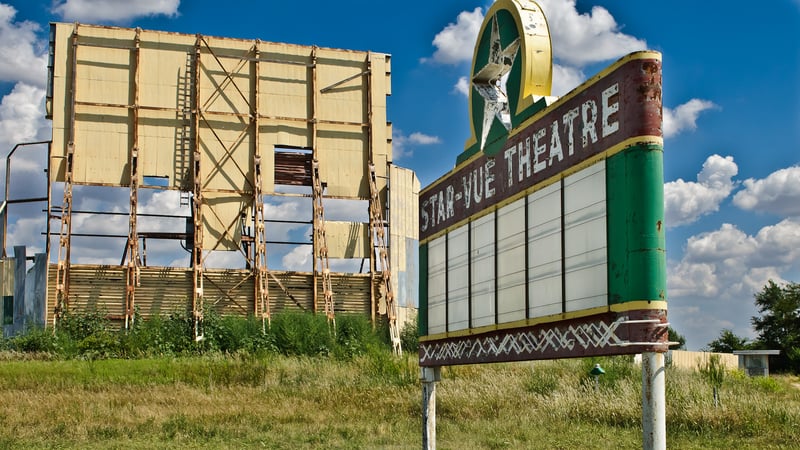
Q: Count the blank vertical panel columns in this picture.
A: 6